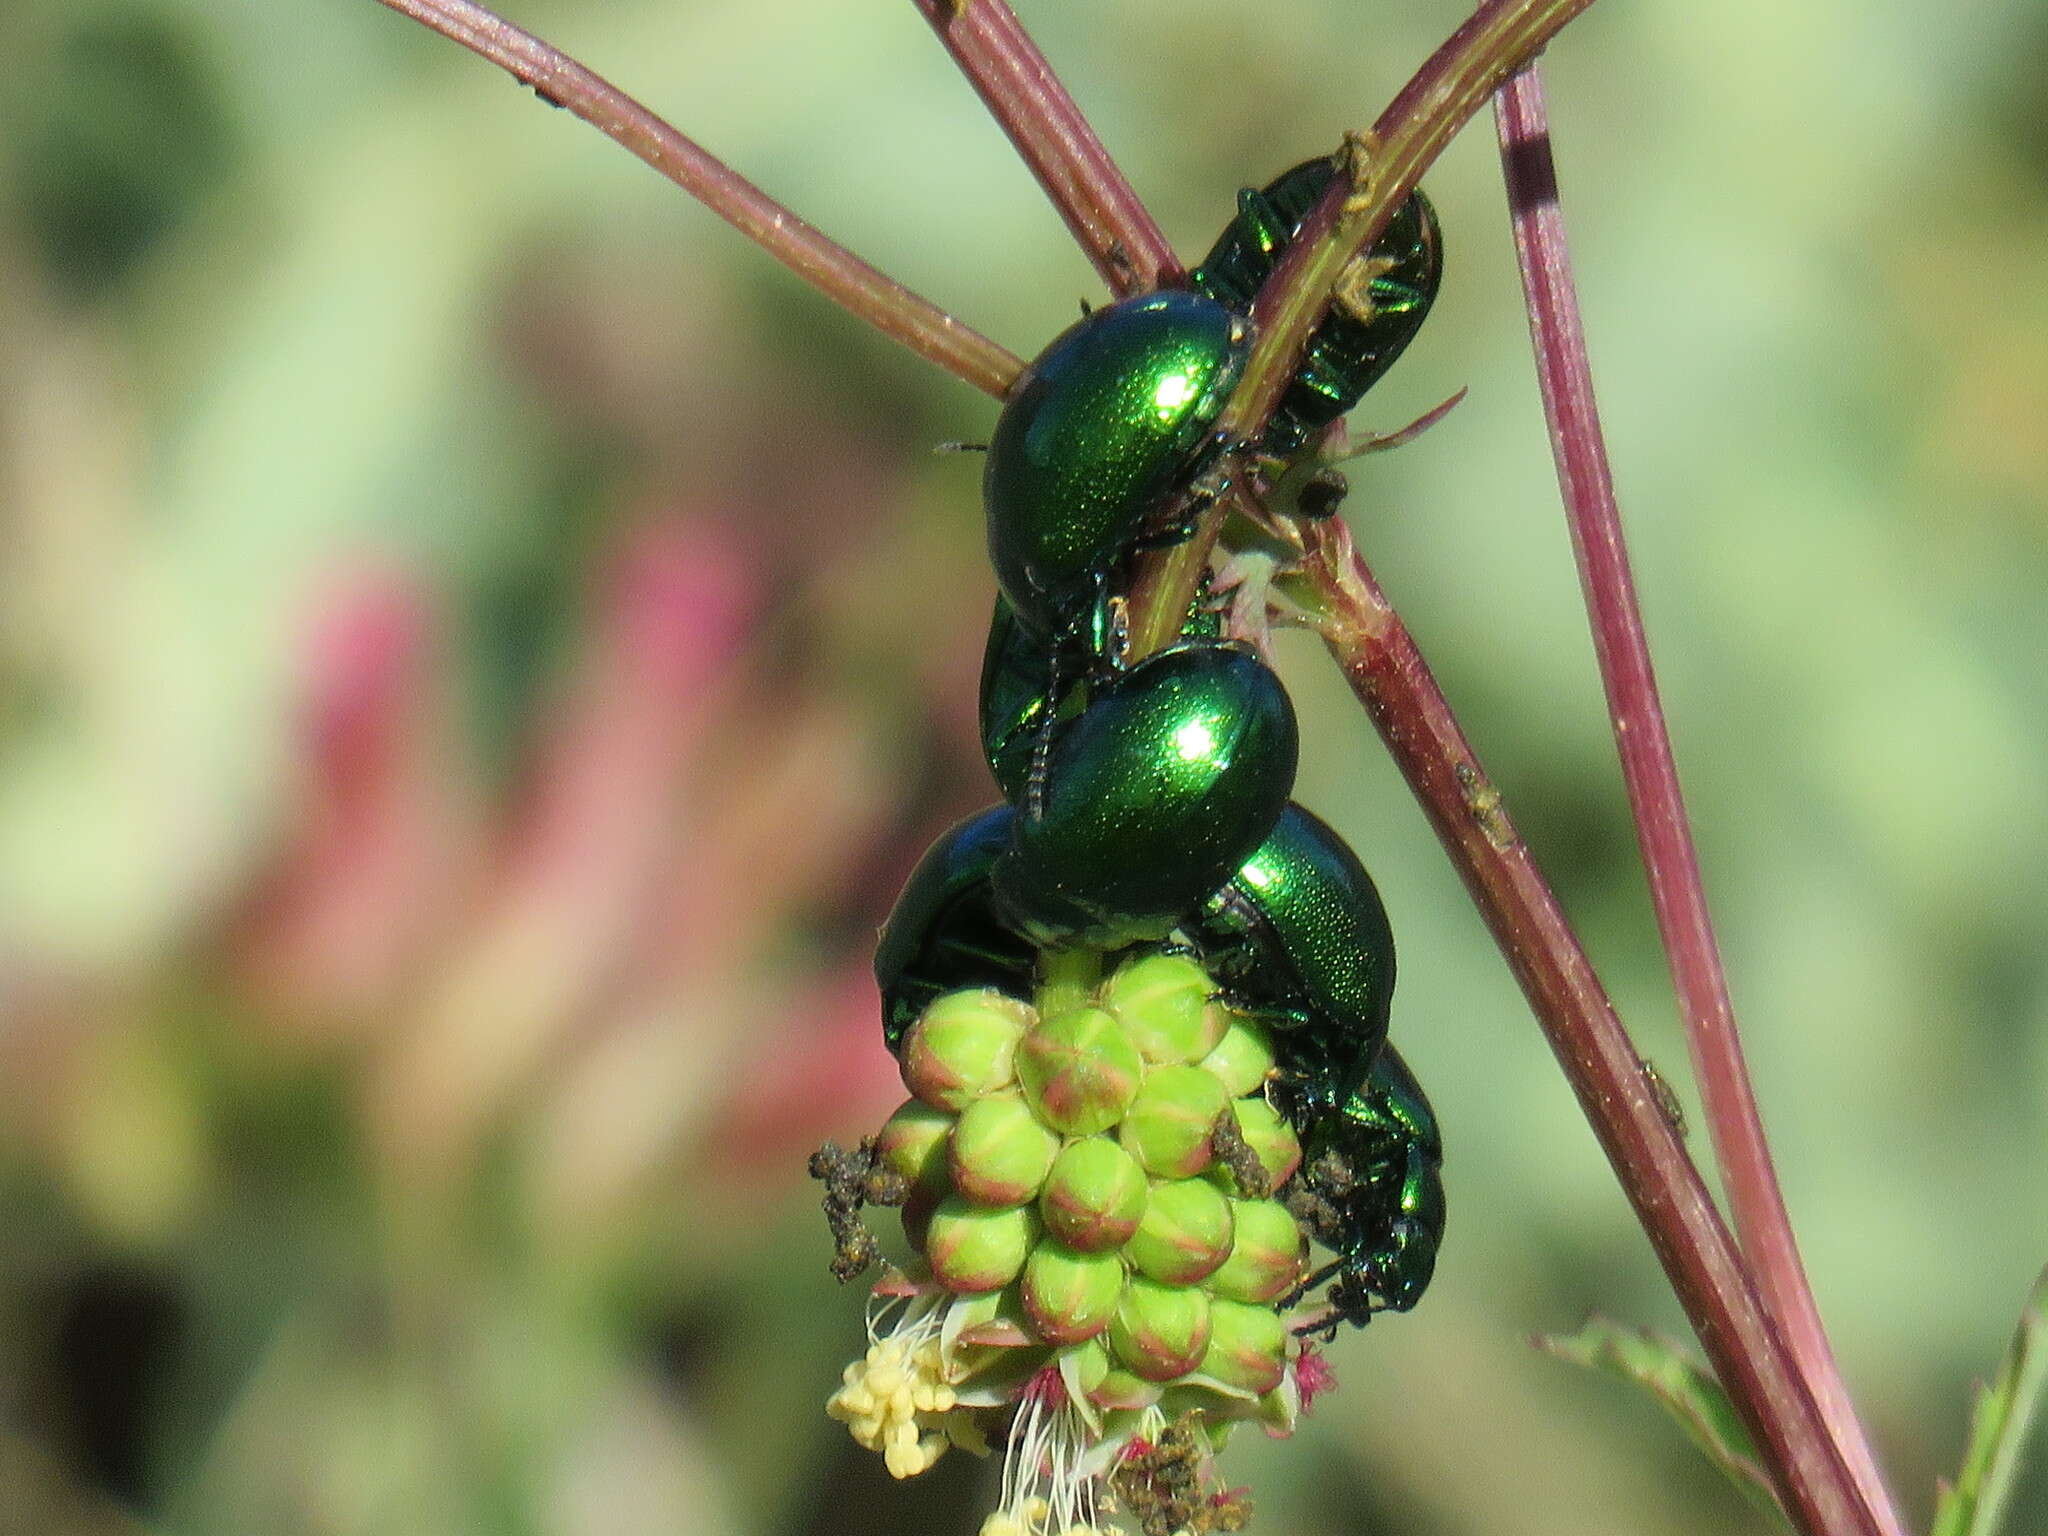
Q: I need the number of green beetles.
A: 7